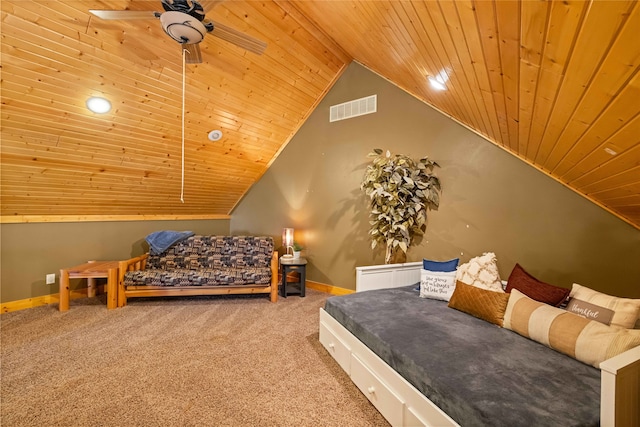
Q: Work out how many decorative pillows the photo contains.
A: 8